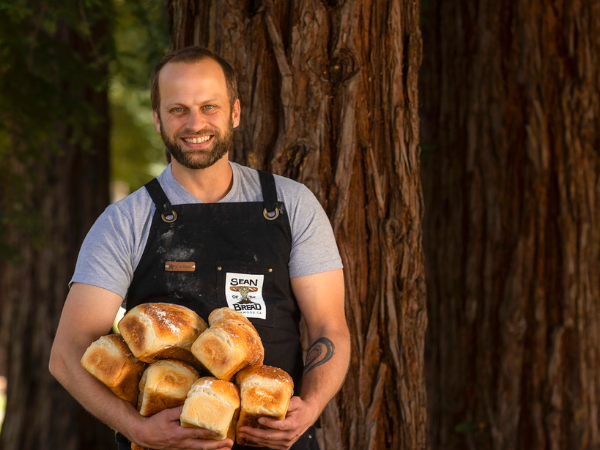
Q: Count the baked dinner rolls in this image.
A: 6